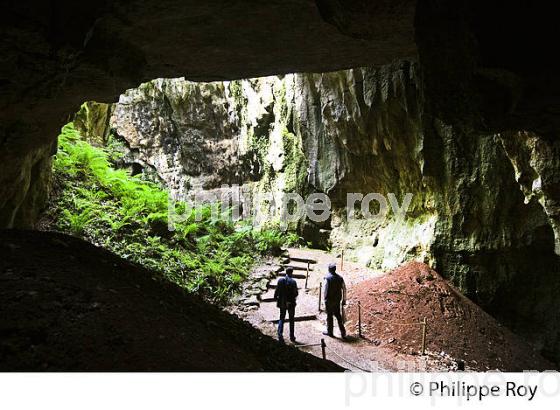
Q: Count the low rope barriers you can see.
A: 2